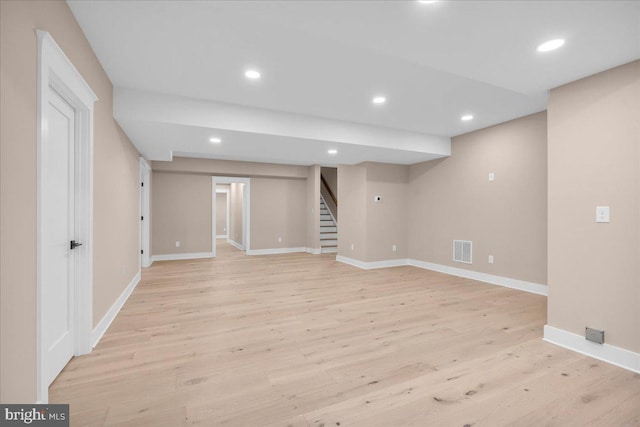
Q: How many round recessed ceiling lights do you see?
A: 7